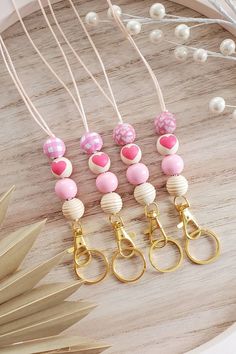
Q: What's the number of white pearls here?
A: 11